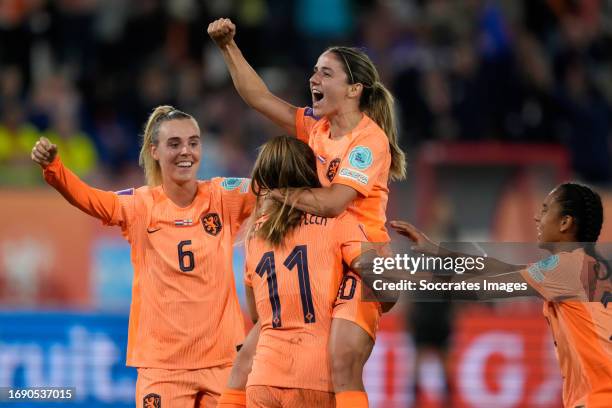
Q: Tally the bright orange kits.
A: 4